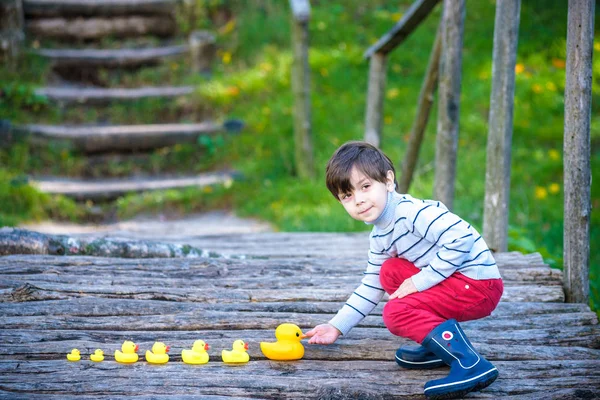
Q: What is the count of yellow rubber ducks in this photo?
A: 7